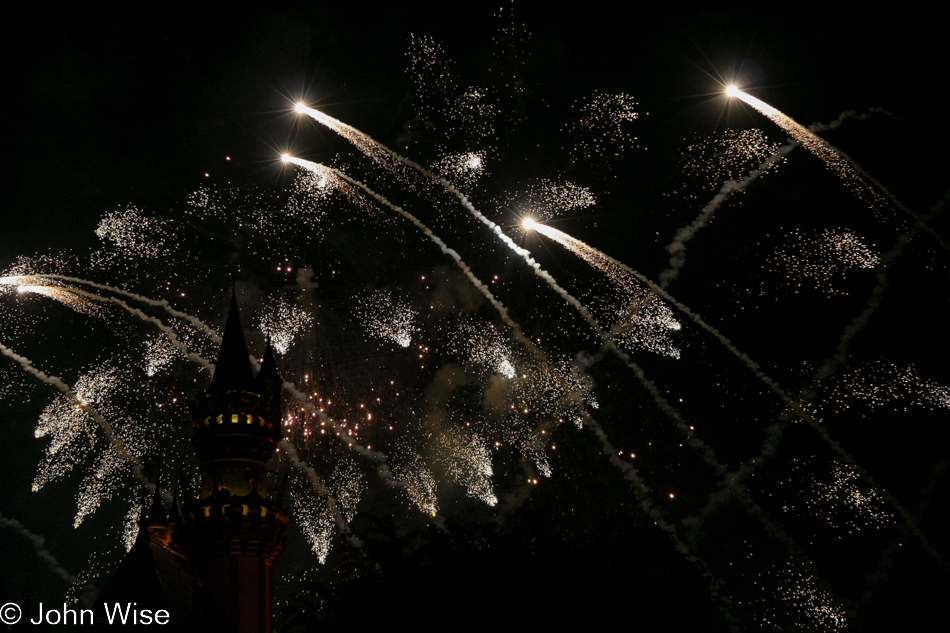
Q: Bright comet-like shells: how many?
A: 6